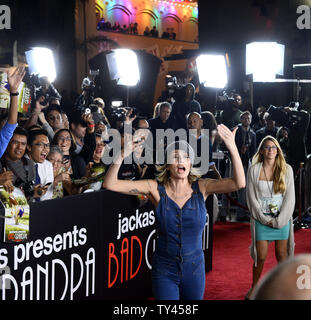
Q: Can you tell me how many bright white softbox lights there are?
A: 4